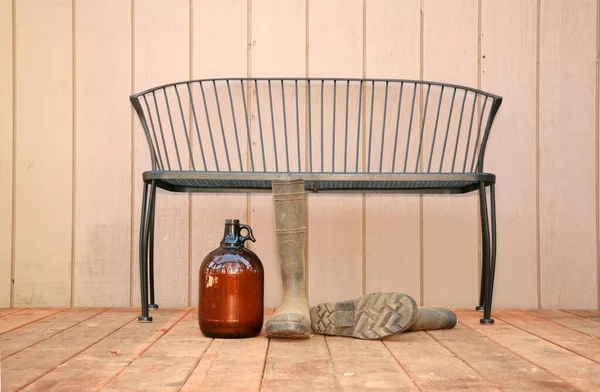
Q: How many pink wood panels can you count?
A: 11